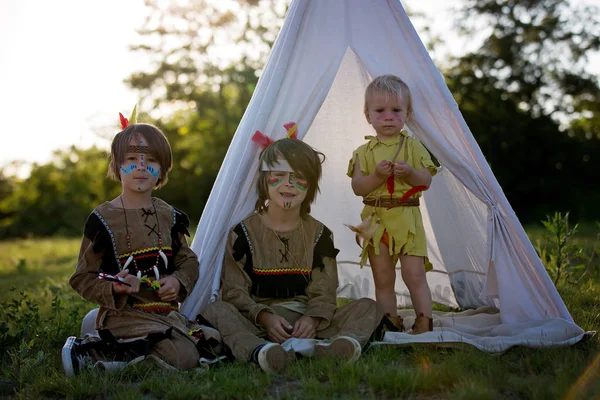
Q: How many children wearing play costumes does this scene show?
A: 3